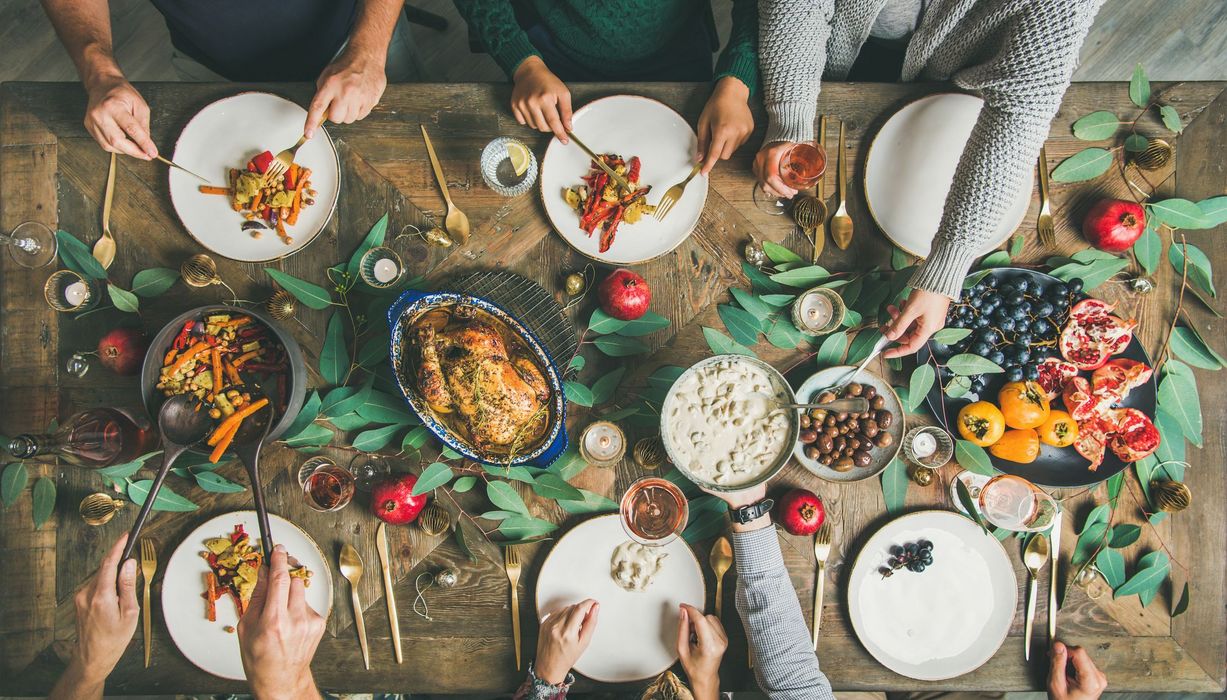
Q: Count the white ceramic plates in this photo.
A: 6